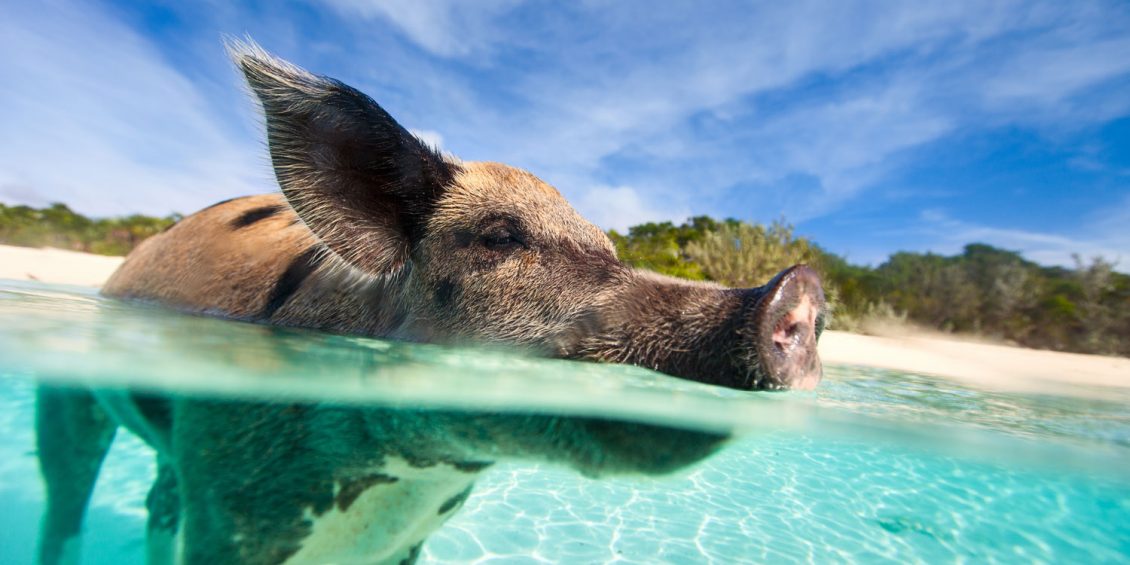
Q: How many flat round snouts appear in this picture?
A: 1